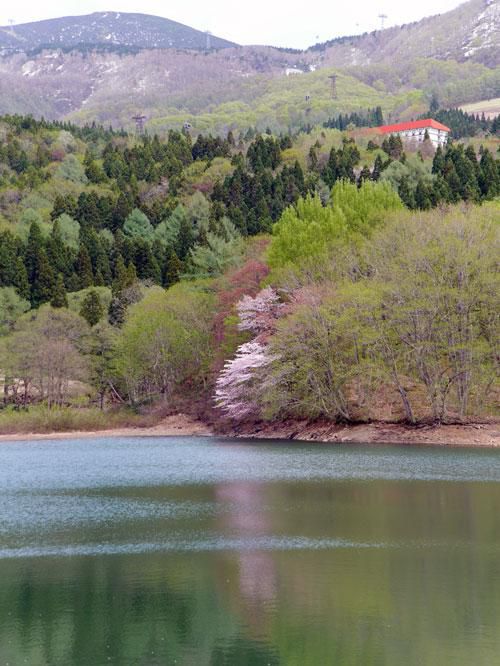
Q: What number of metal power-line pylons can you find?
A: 5